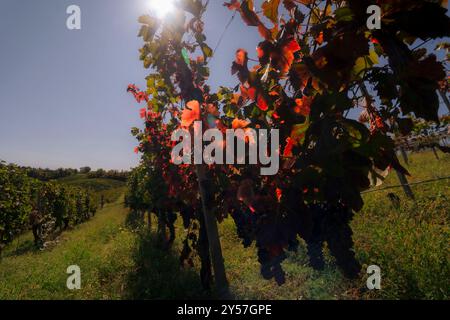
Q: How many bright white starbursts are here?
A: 1